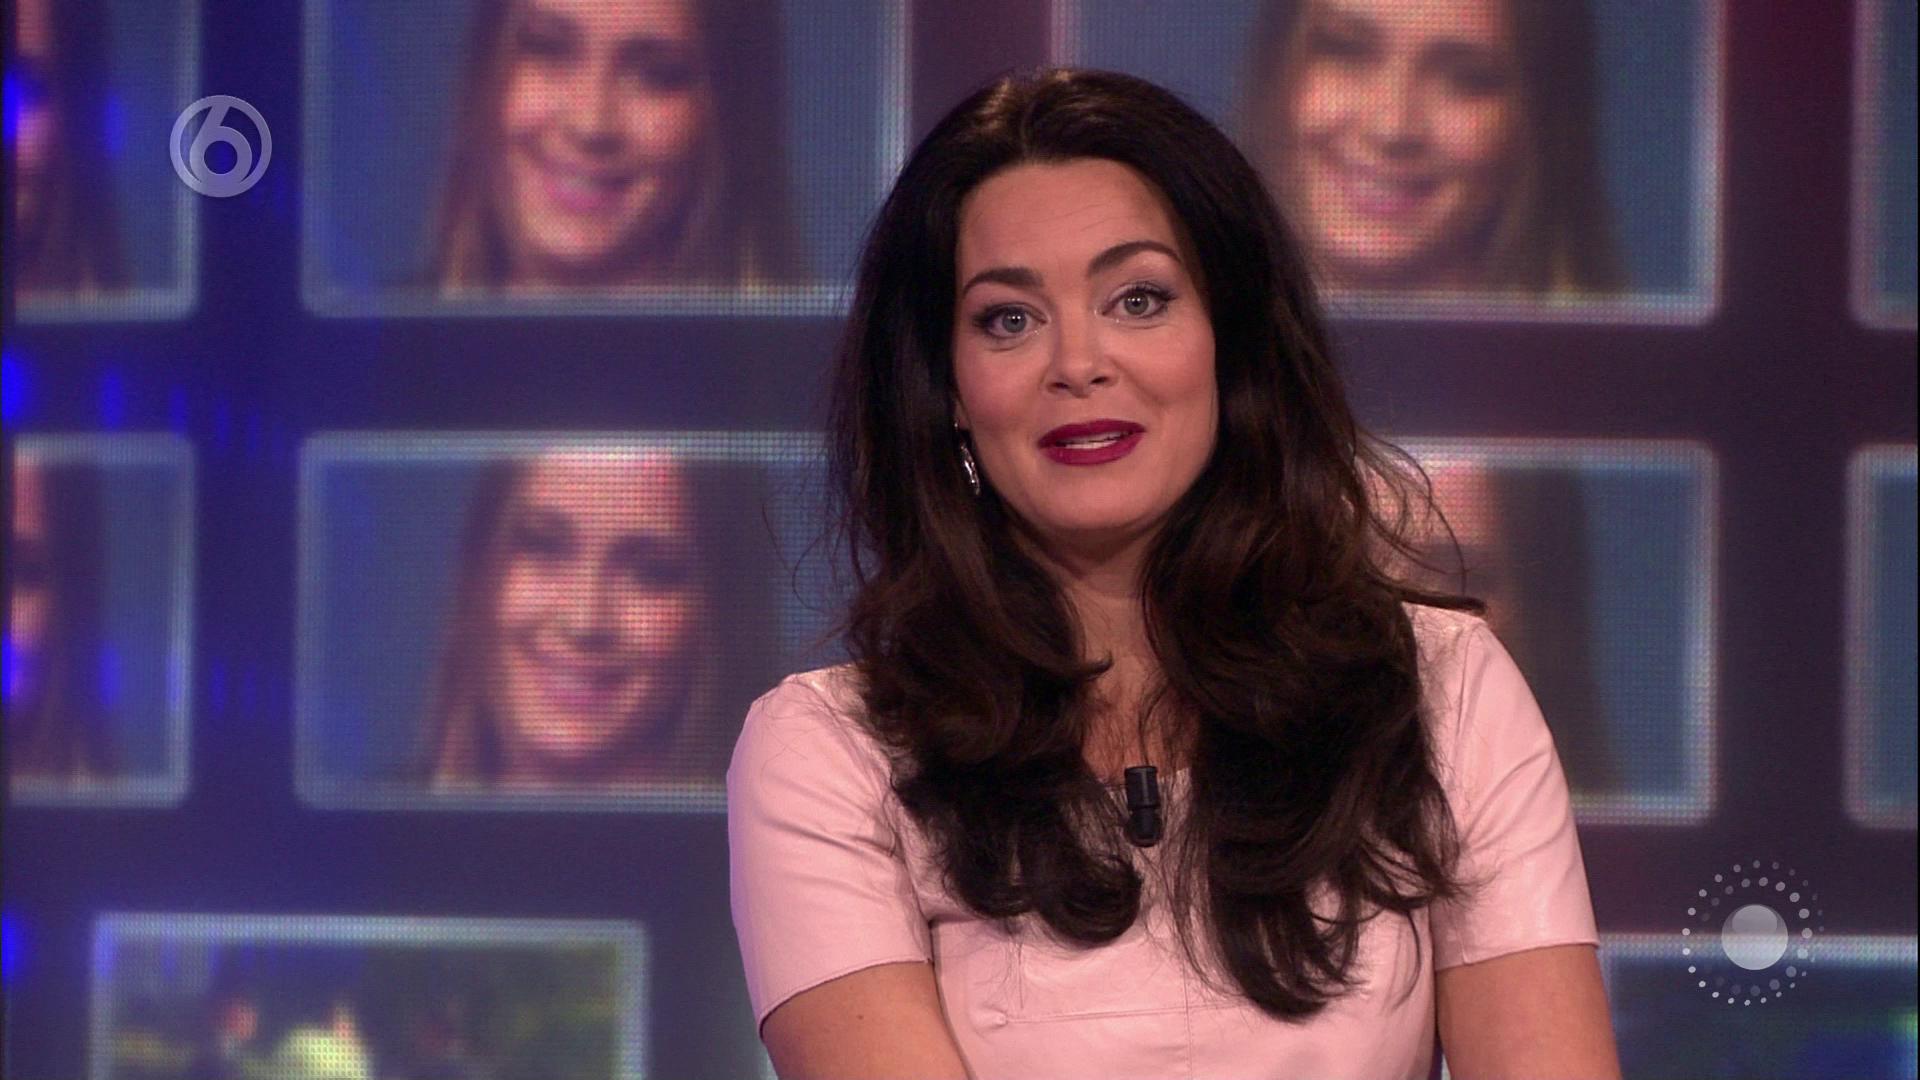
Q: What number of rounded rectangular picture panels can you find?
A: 10